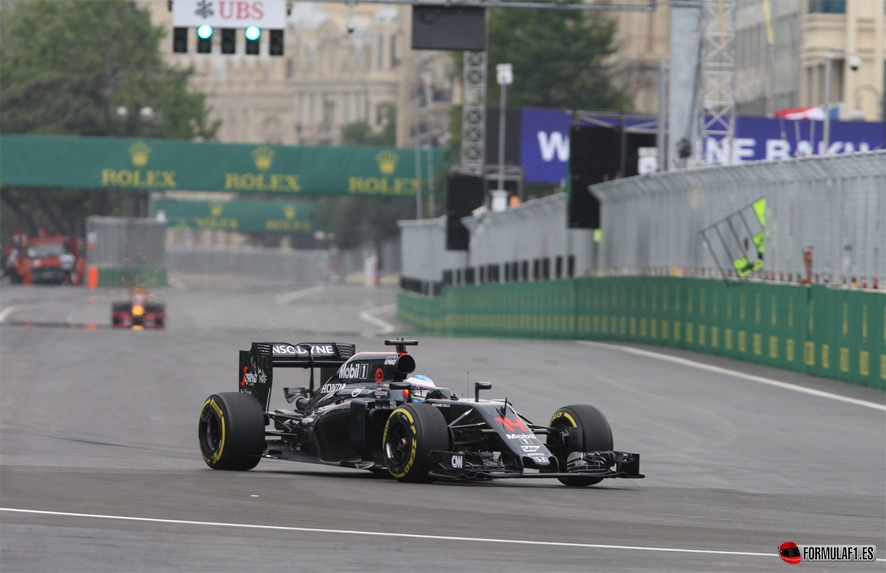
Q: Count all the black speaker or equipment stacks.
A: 2